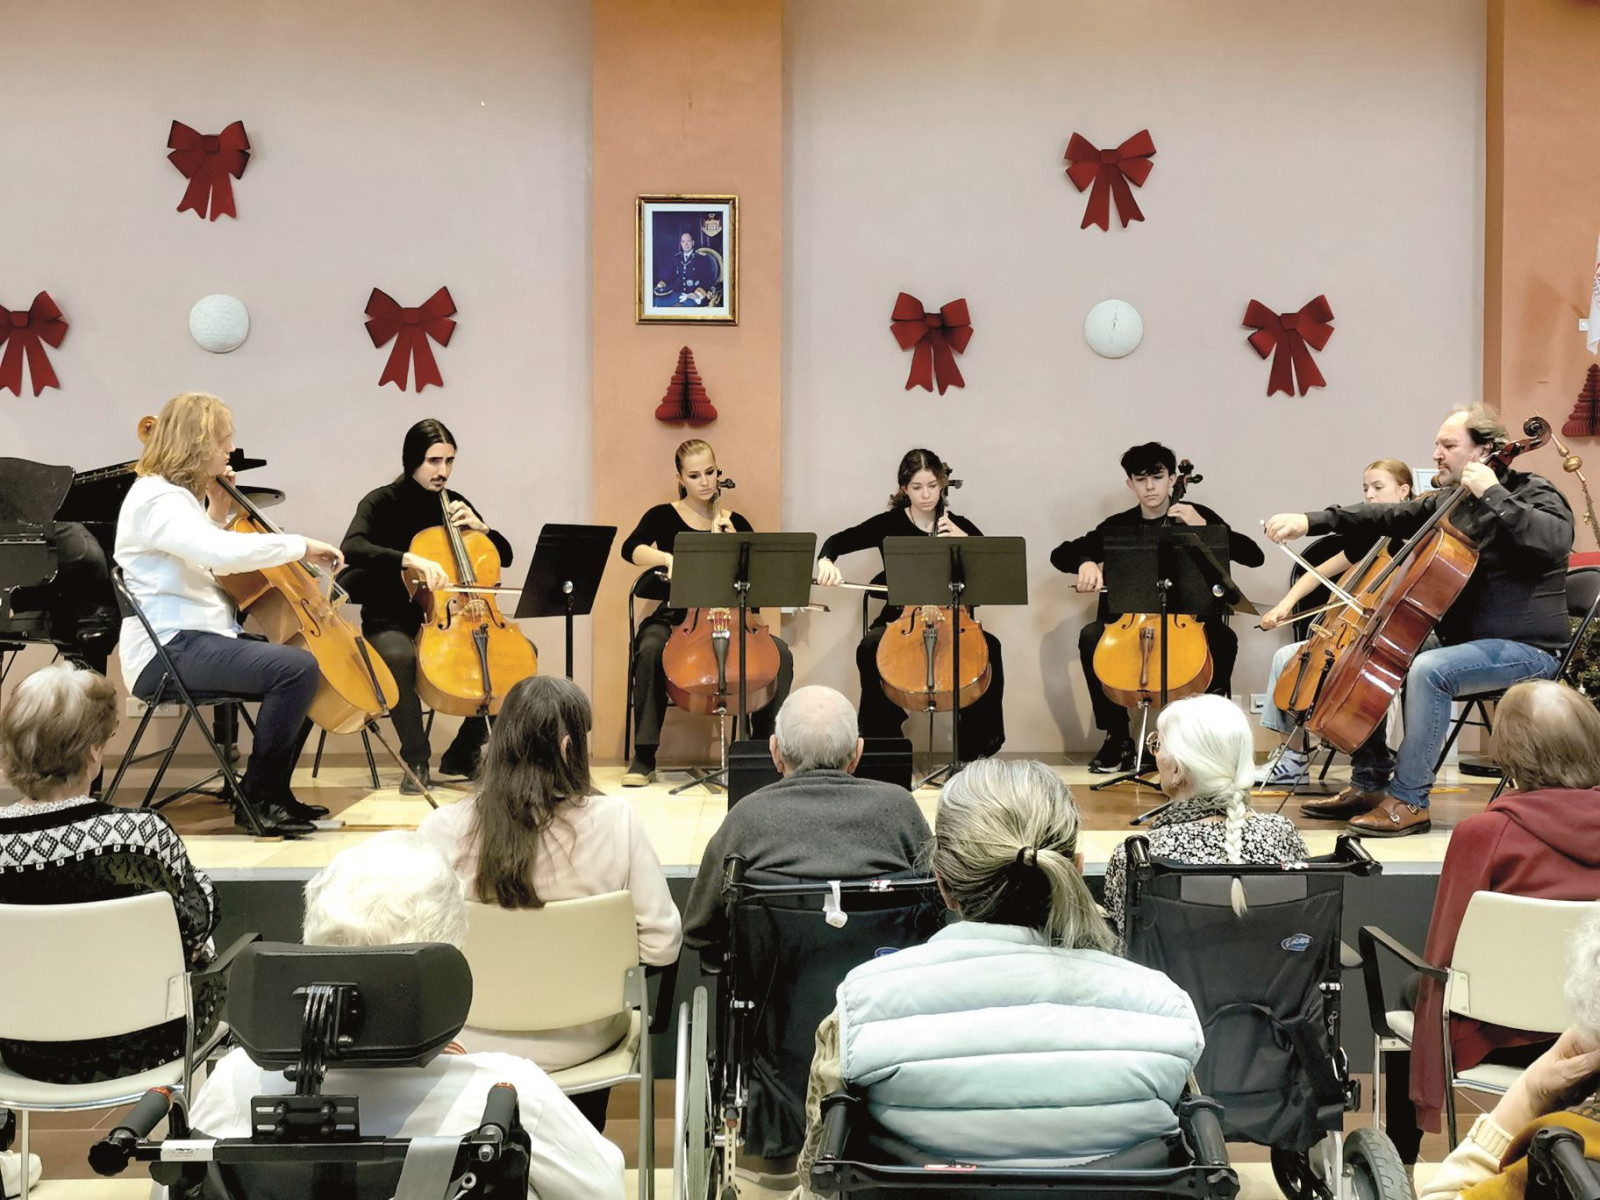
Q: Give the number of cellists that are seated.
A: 7